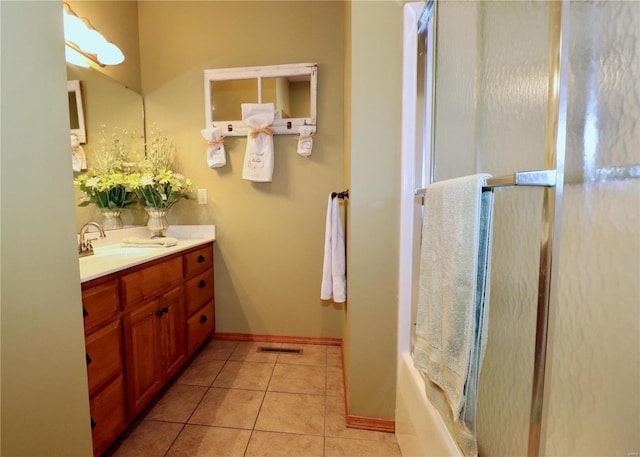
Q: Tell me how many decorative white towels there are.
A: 3